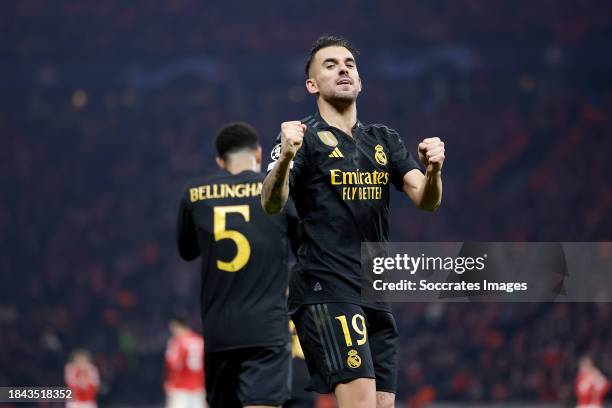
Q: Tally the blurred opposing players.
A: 3